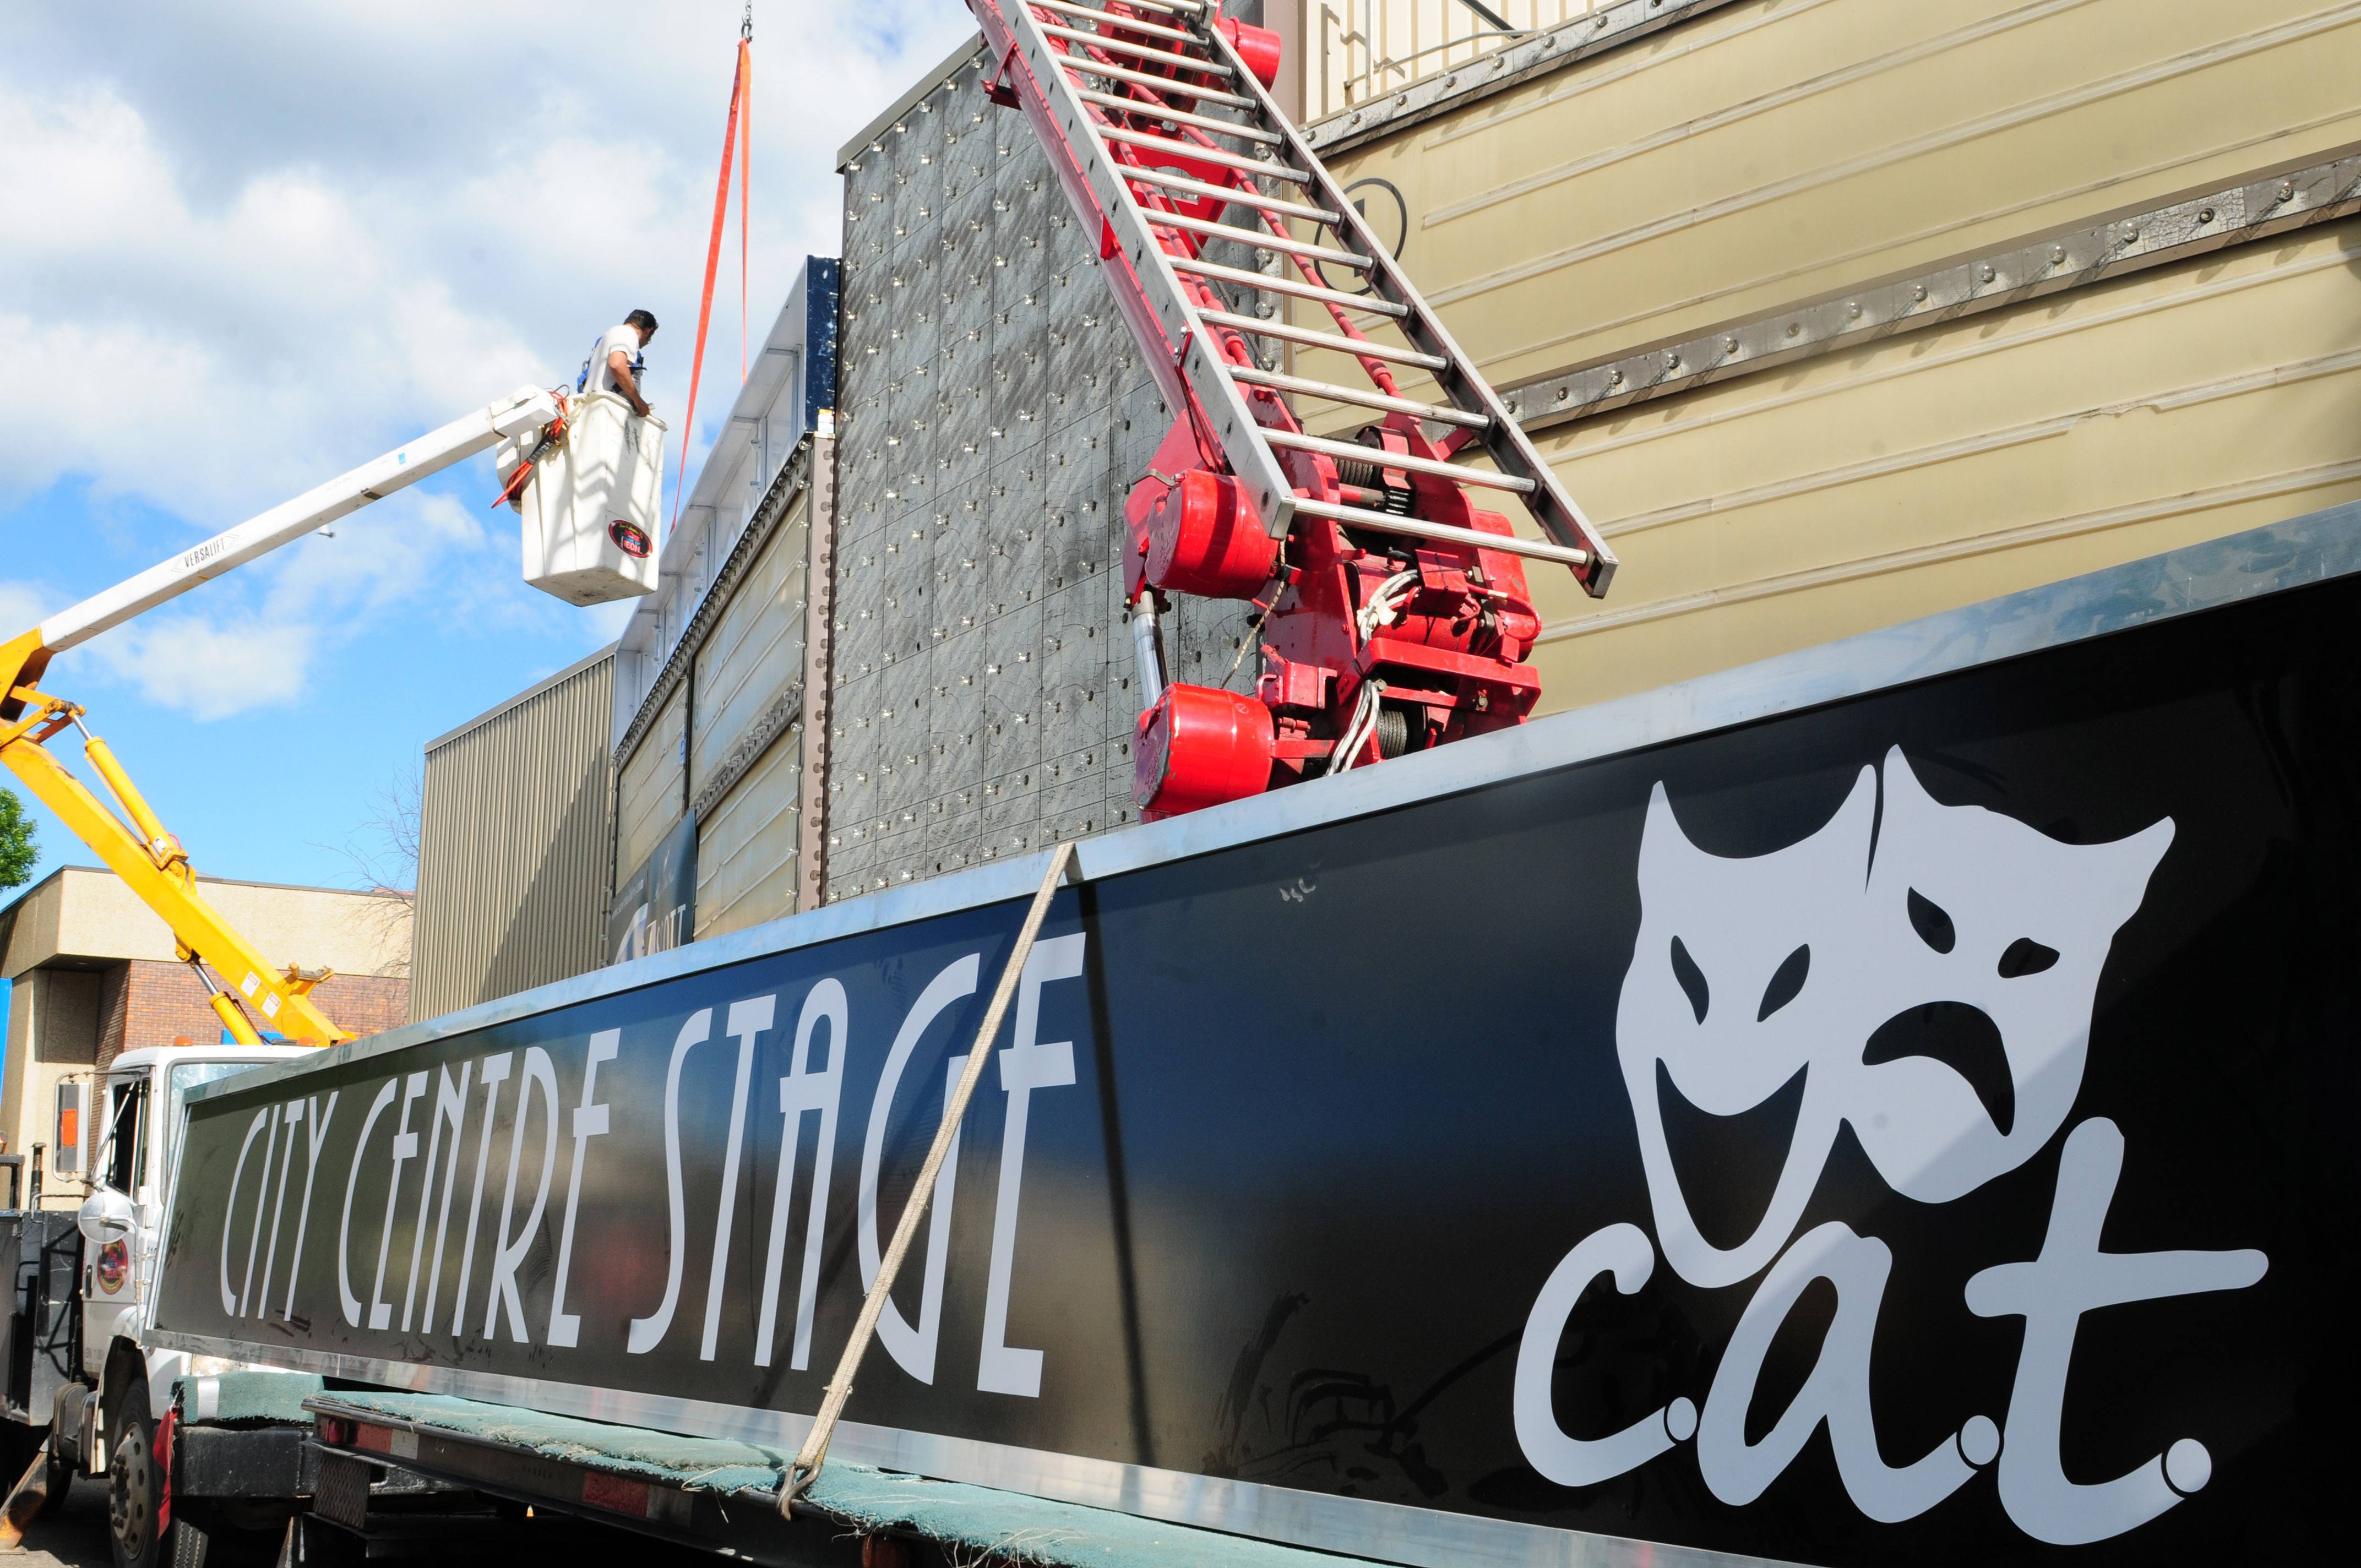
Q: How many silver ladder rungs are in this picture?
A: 14